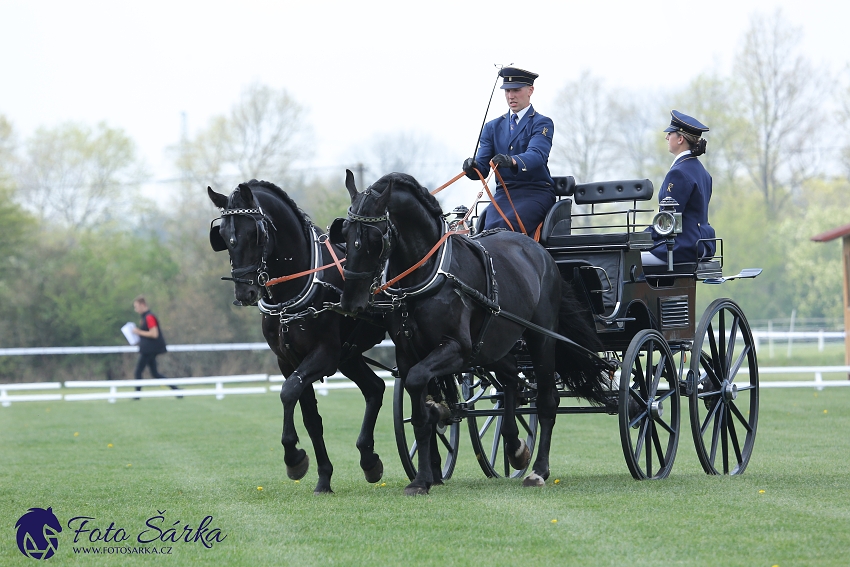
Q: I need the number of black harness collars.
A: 2